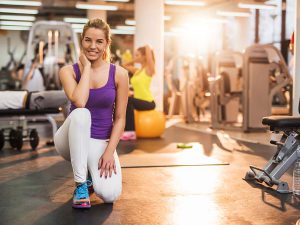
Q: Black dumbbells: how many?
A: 2